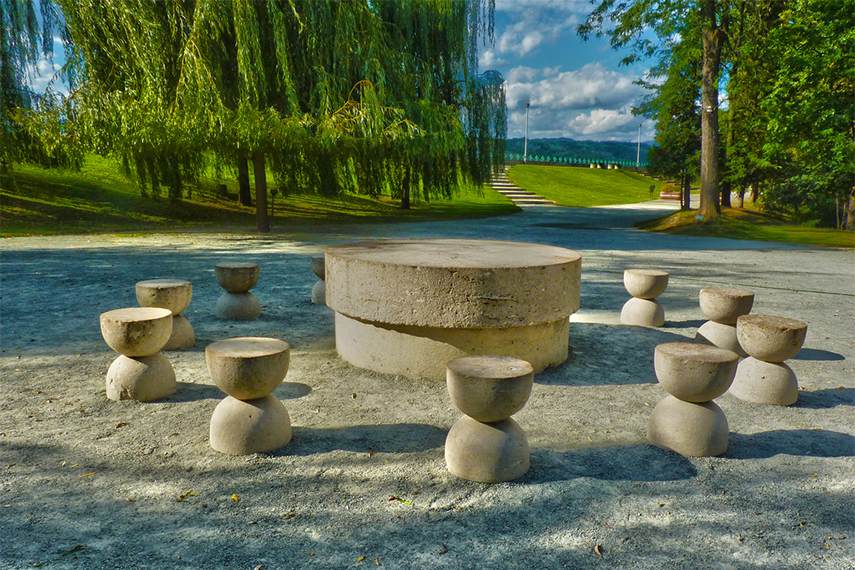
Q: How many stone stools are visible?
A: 10